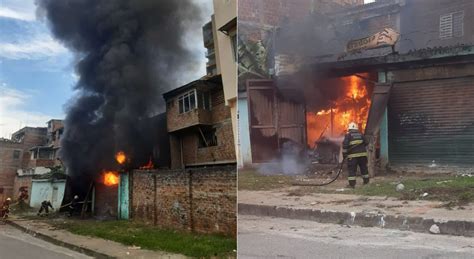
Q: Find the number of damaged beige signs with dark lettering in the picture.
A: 1